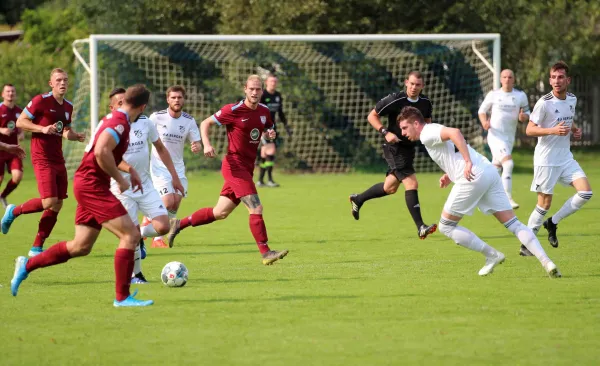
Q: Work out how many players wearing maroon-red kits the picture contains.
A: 4